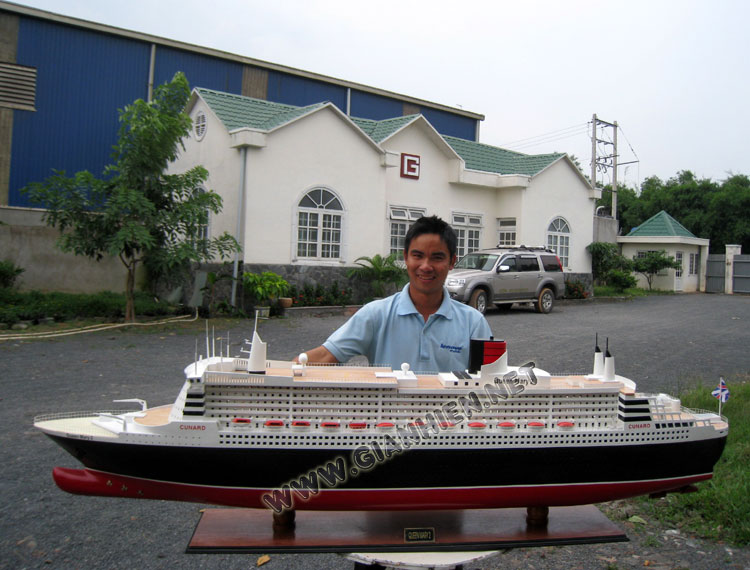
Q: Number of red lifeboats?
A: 12